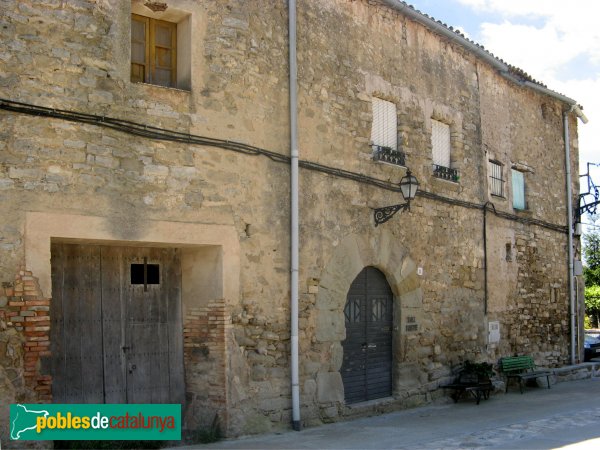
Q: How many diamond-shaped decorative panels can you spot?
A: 2